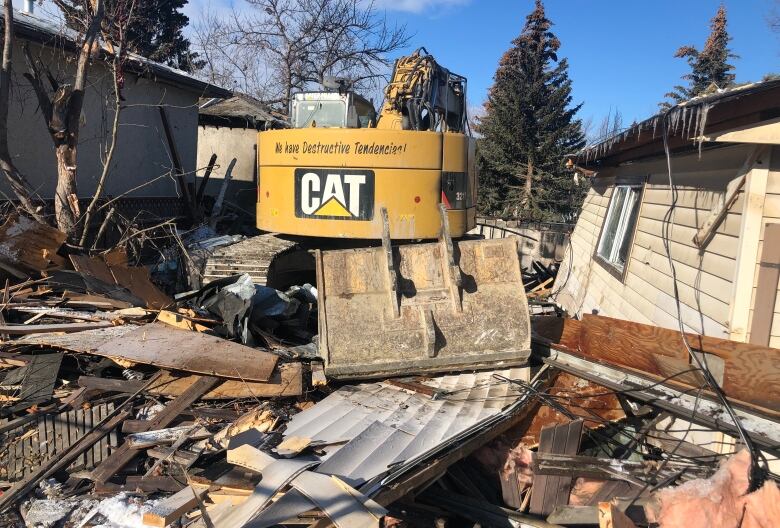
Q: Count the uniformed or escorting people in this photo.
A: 0